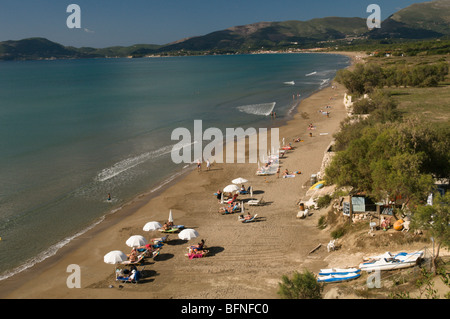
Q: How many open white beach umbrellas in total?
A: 6